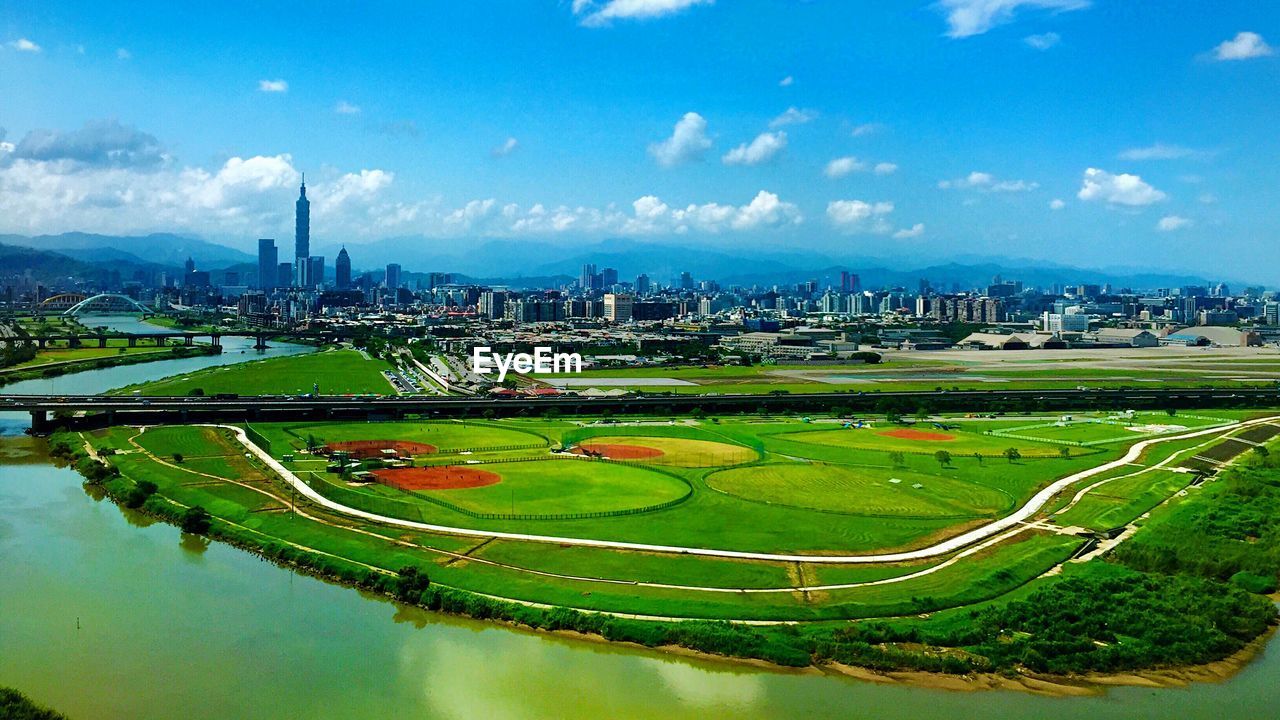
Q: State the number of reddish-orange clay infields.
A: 4